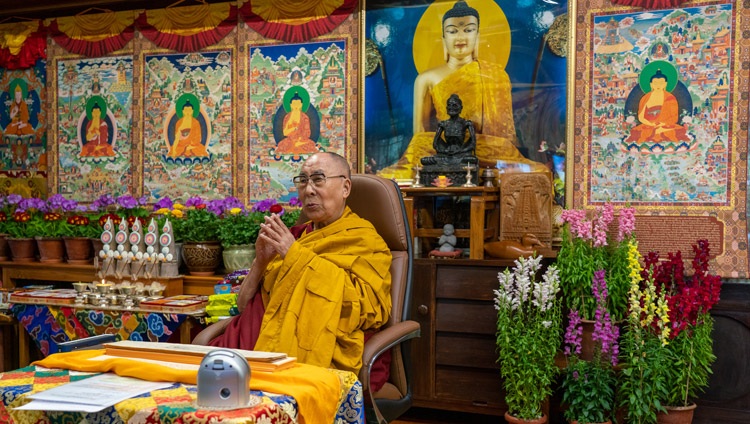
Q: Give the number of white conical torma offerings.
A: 5